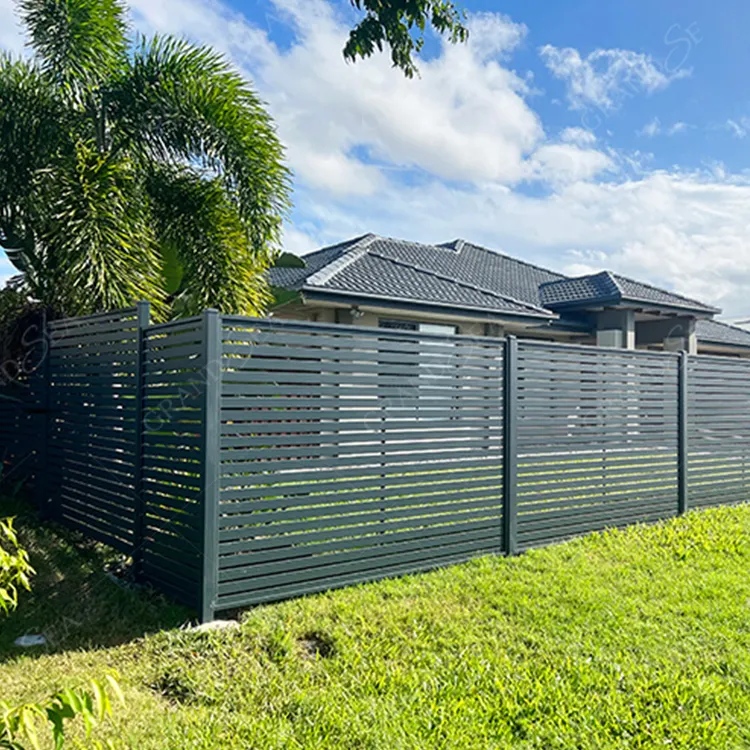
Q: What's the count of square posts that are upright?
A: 5